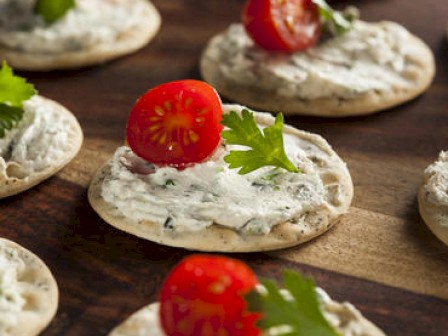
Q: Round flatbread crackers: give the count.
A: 7